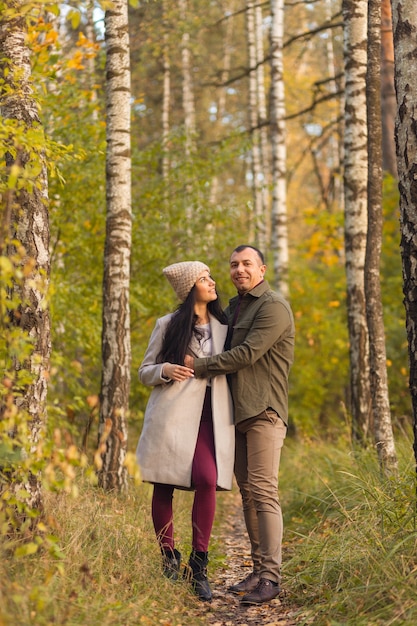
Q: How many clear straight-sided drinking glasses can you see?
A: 0